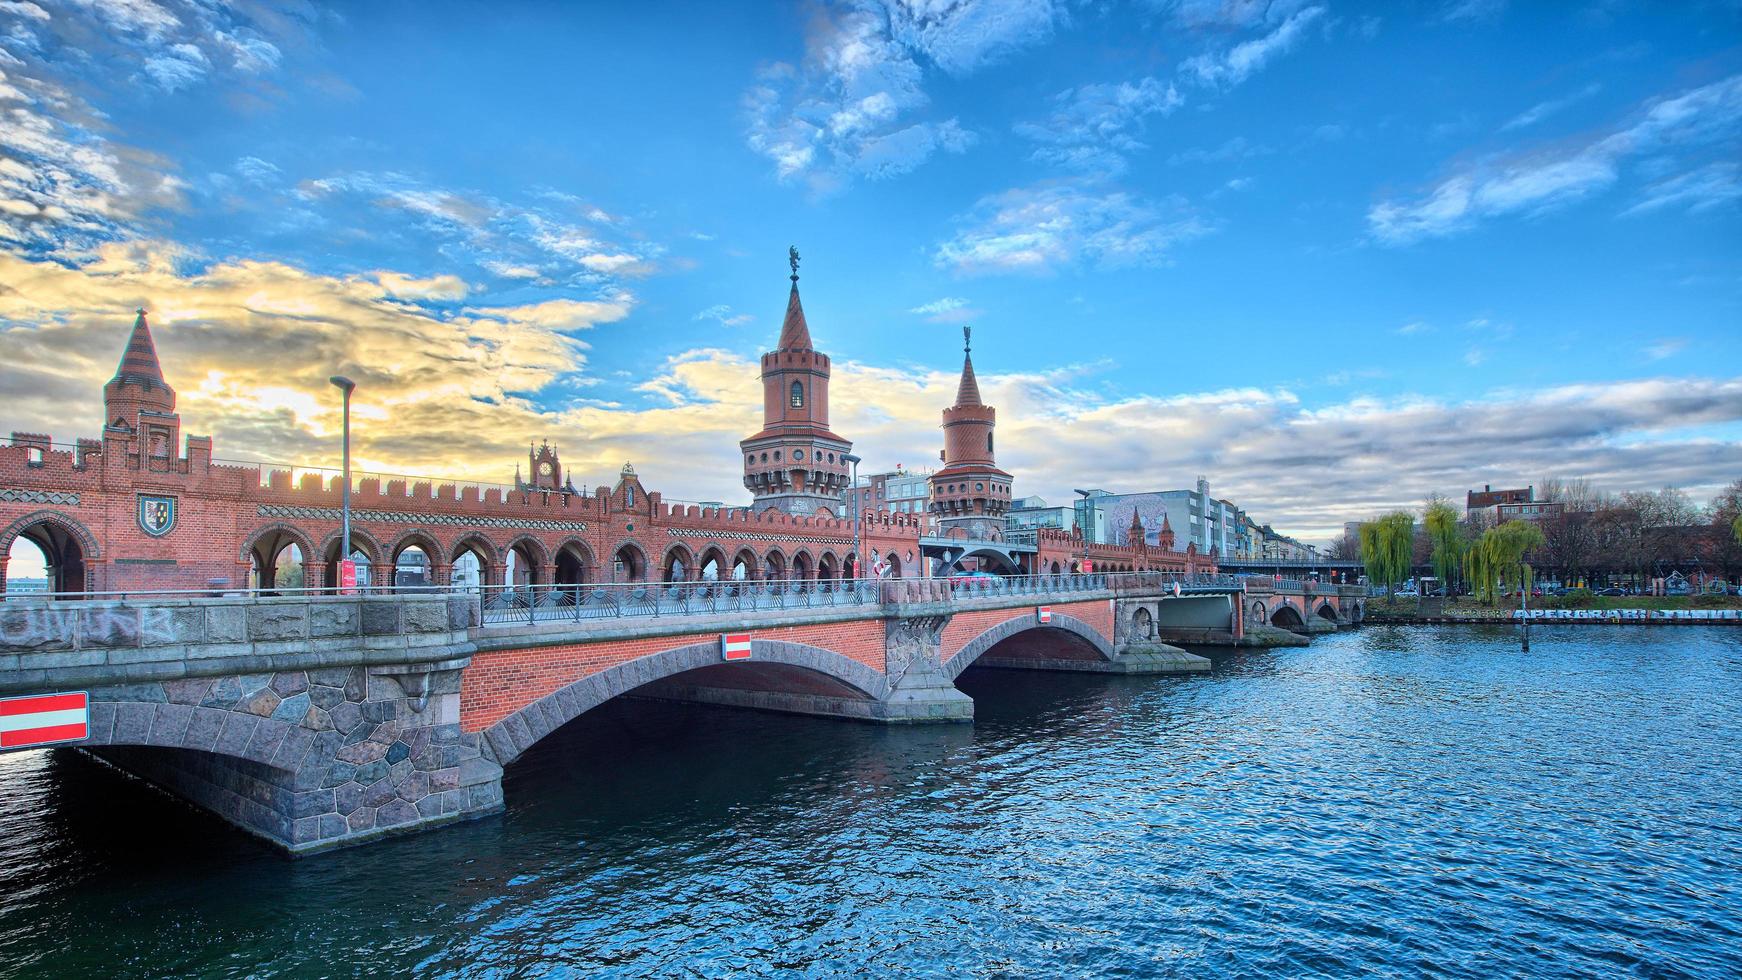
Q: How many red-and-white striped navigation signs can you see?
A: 3